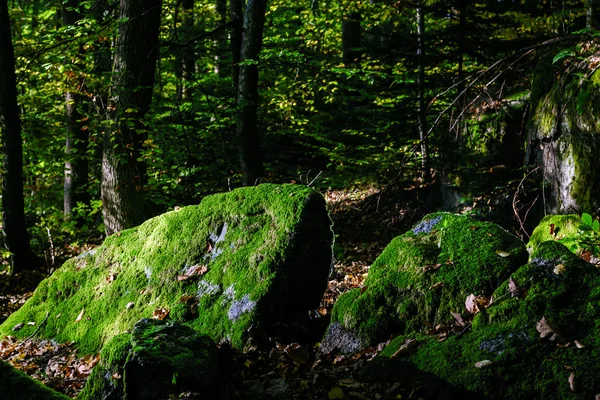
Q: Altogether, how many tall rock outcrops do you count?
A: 1